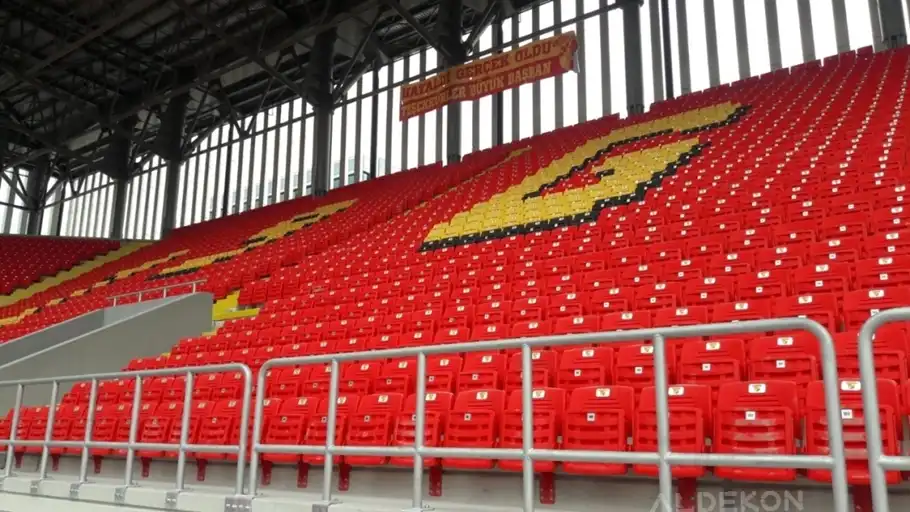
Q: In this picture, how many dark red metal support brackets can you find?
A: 12